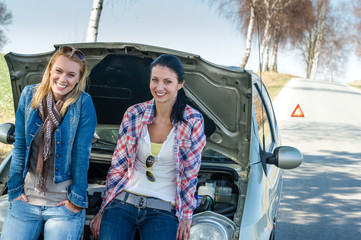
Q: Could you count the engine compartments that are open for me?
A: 1